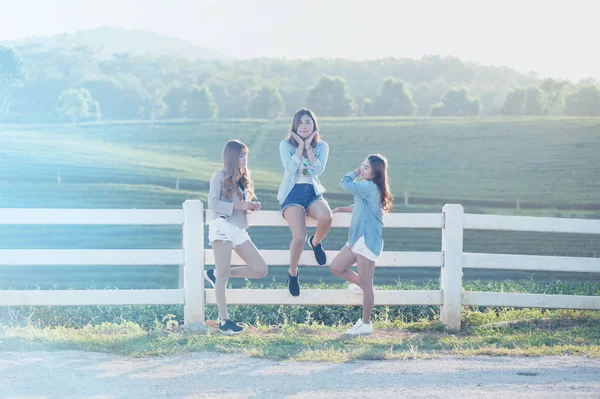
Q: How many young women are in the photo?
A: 3